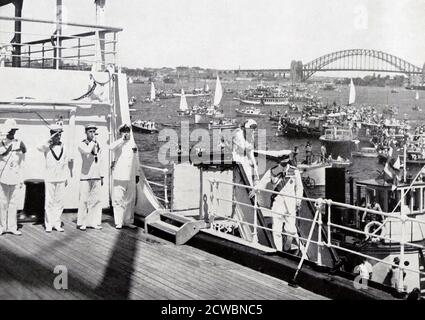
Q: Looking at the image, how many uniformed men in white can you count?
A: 6